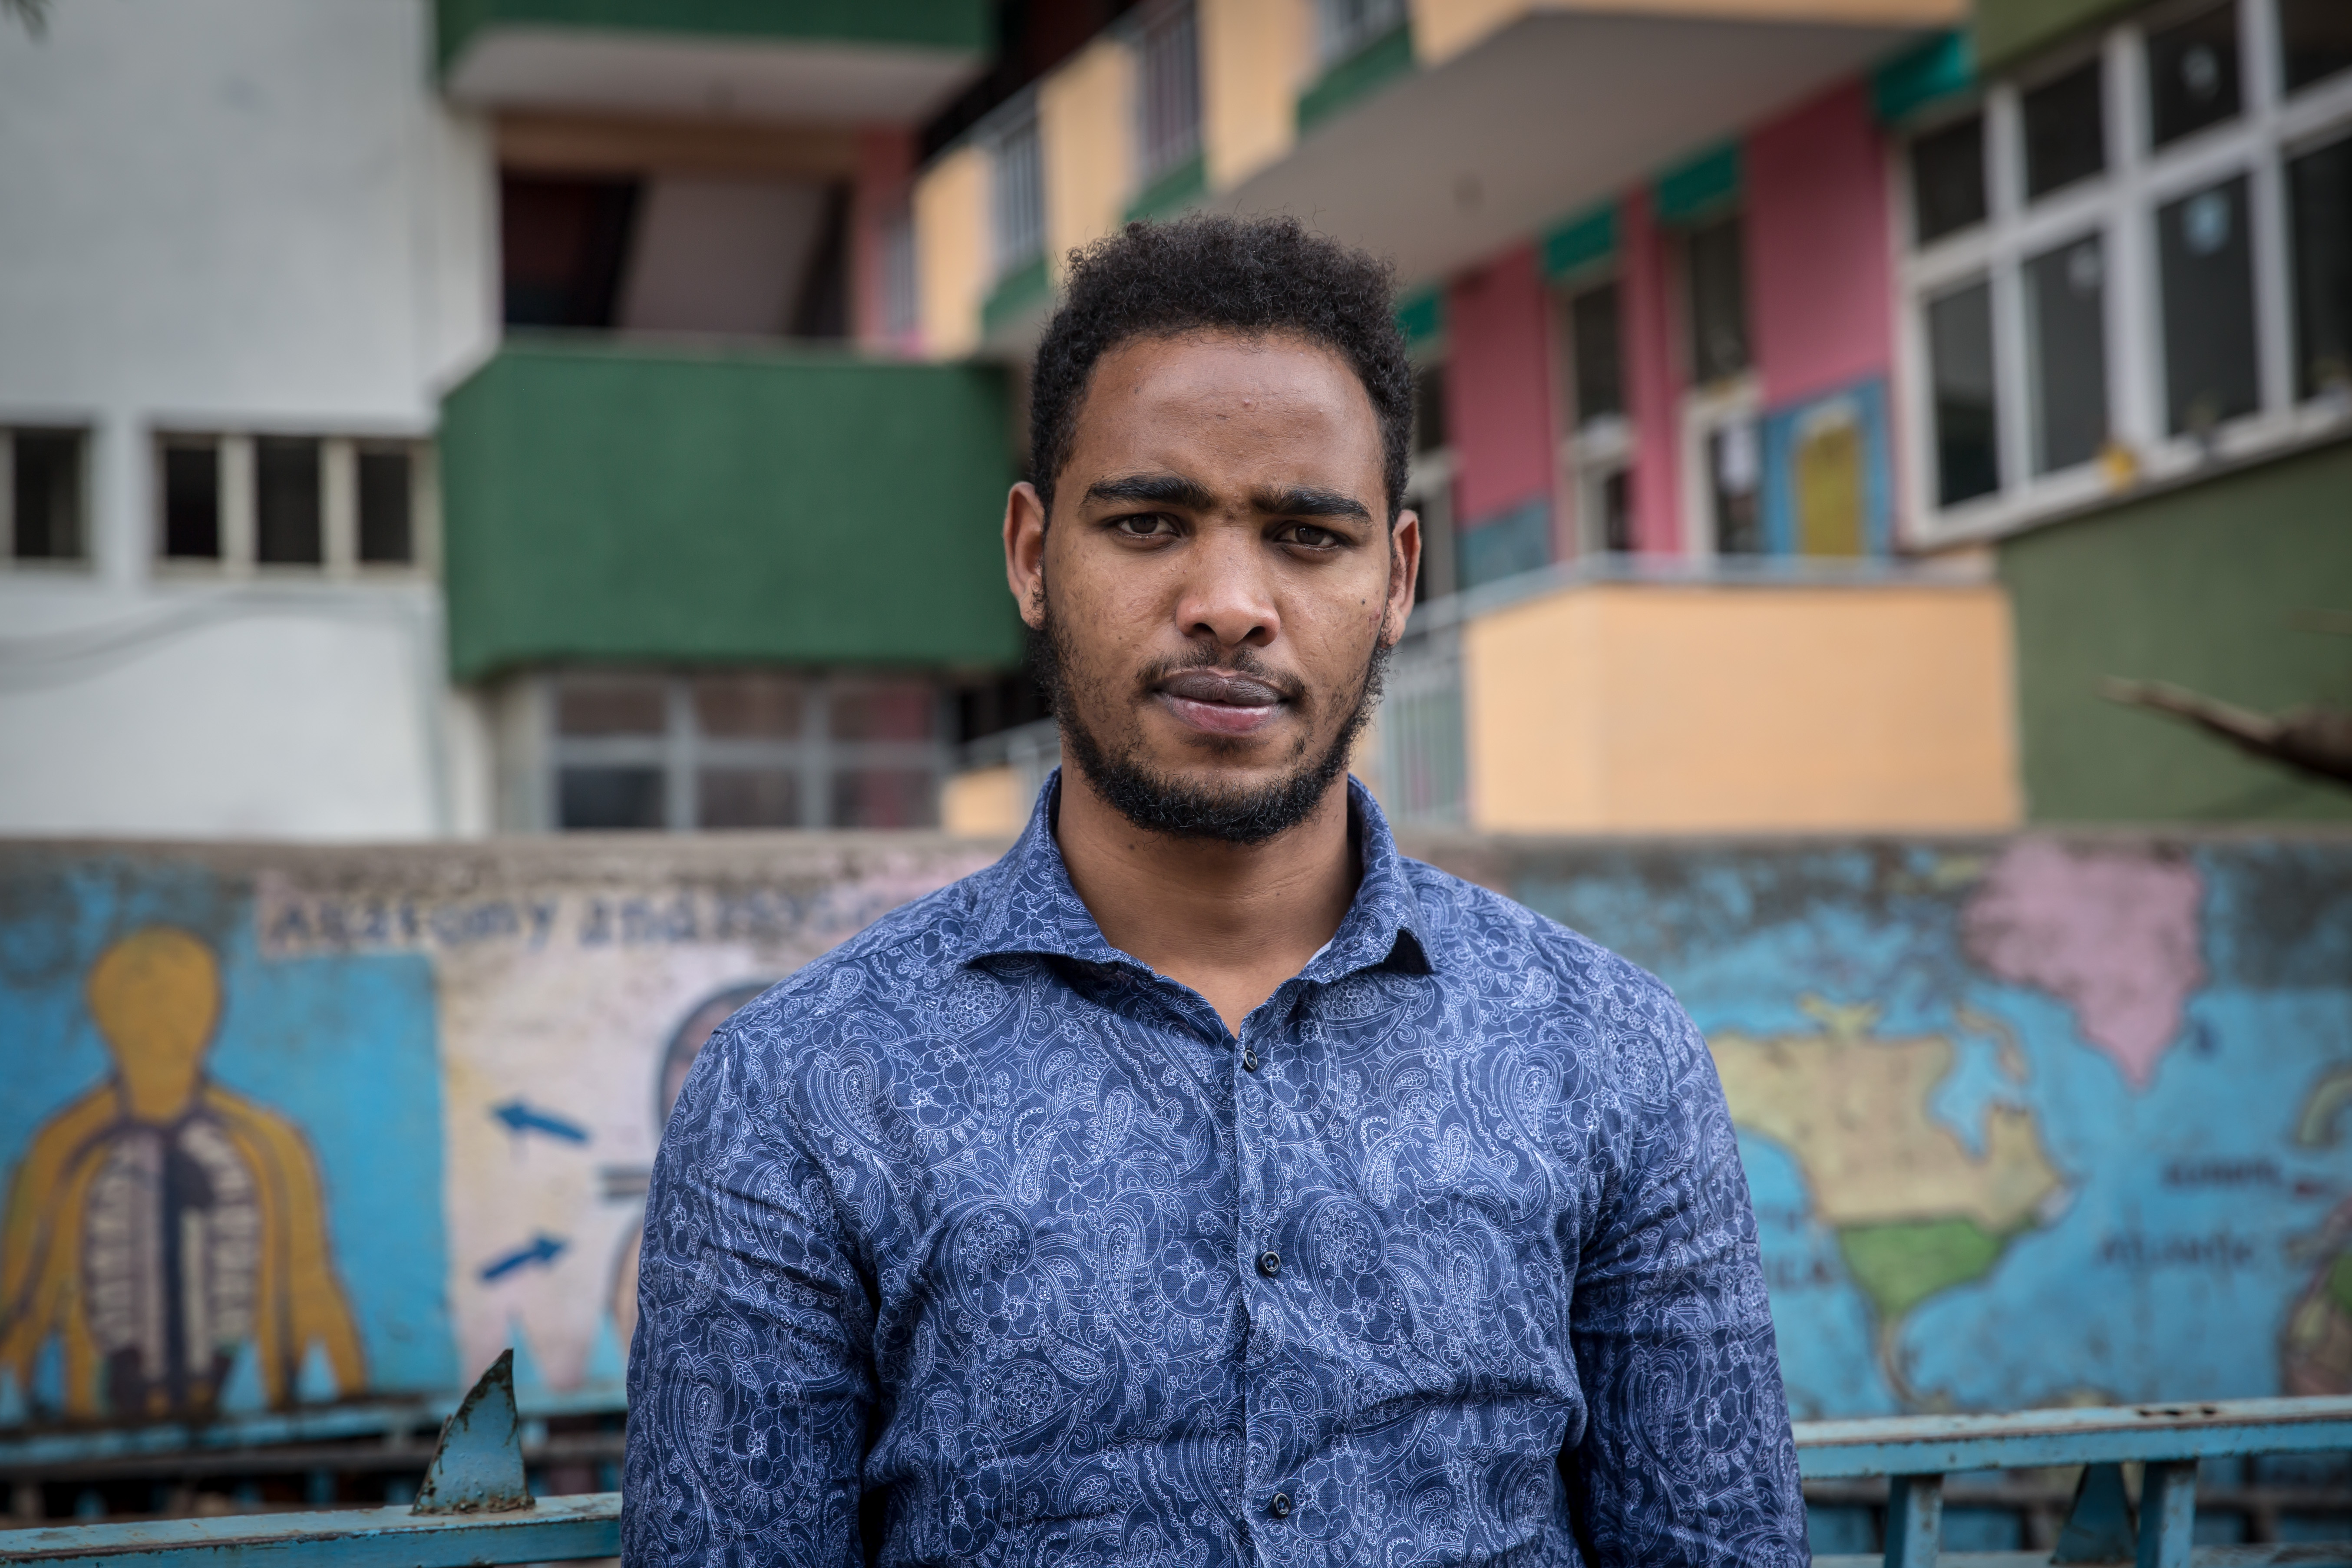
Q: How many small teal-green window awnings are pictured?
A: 4